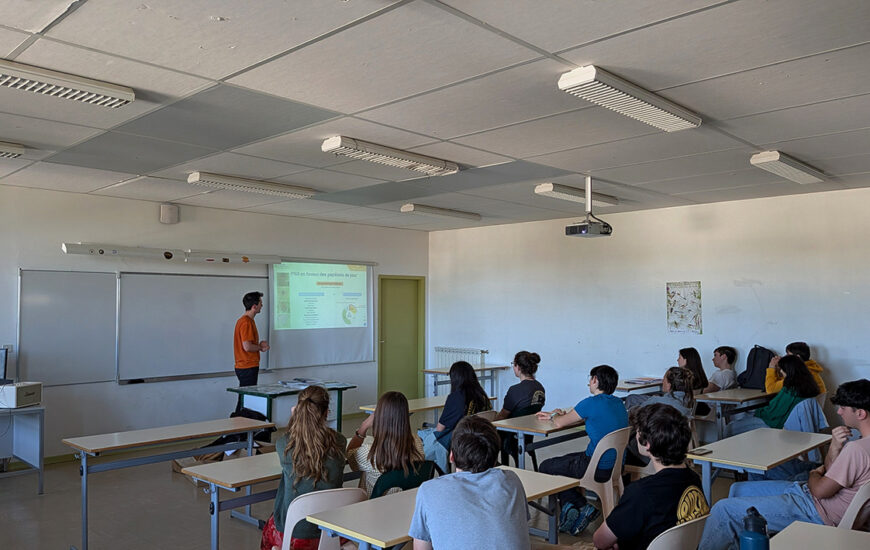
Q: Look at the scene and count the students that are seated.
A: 13